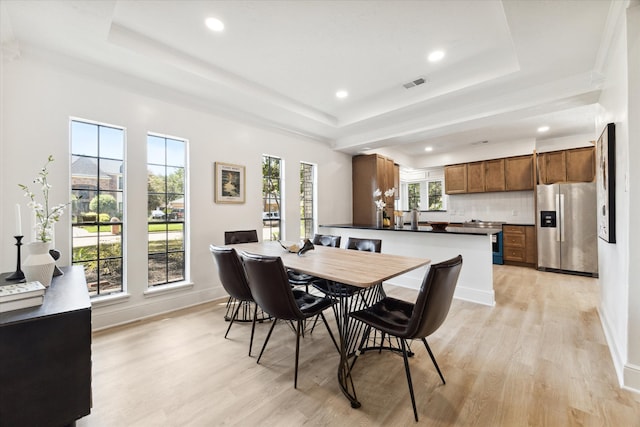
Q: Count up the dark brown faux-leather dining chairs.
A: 6